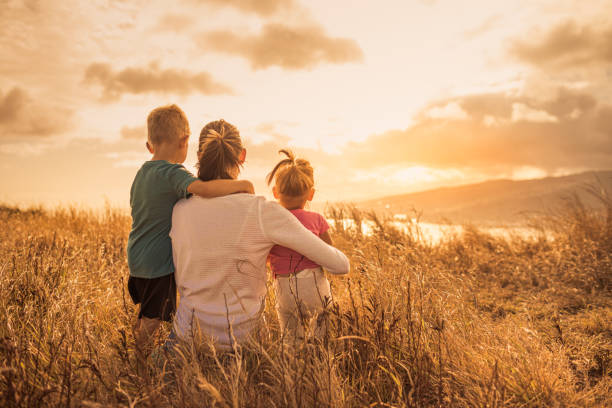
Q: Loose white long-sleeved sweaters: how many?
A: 1